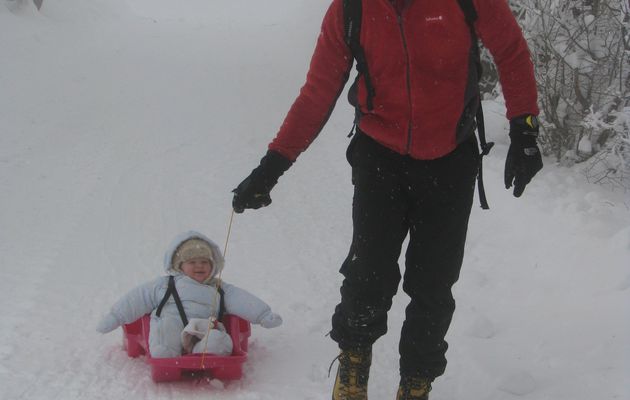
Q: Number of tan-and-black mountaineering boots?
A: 2